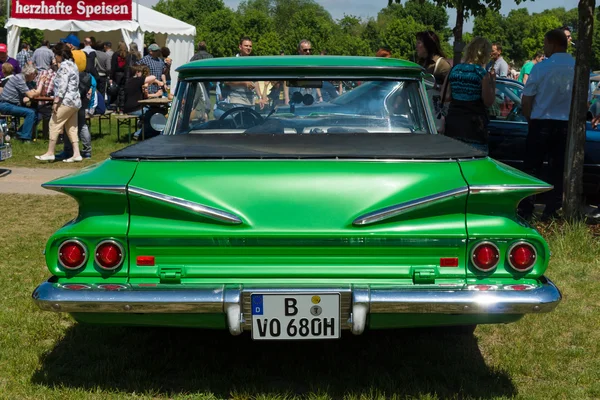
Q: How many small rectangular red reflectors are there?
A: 2